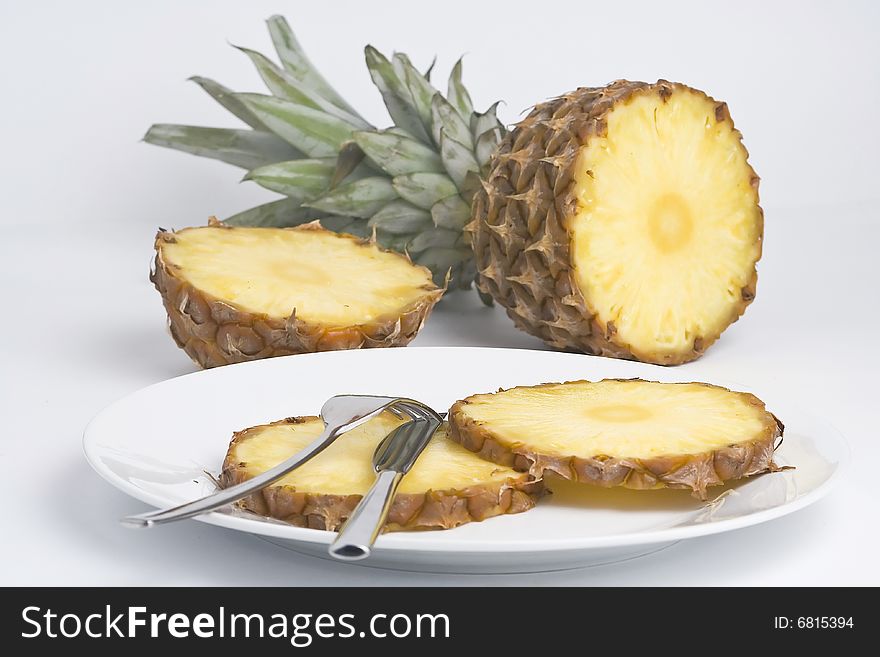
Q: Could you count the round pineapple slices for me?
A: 2